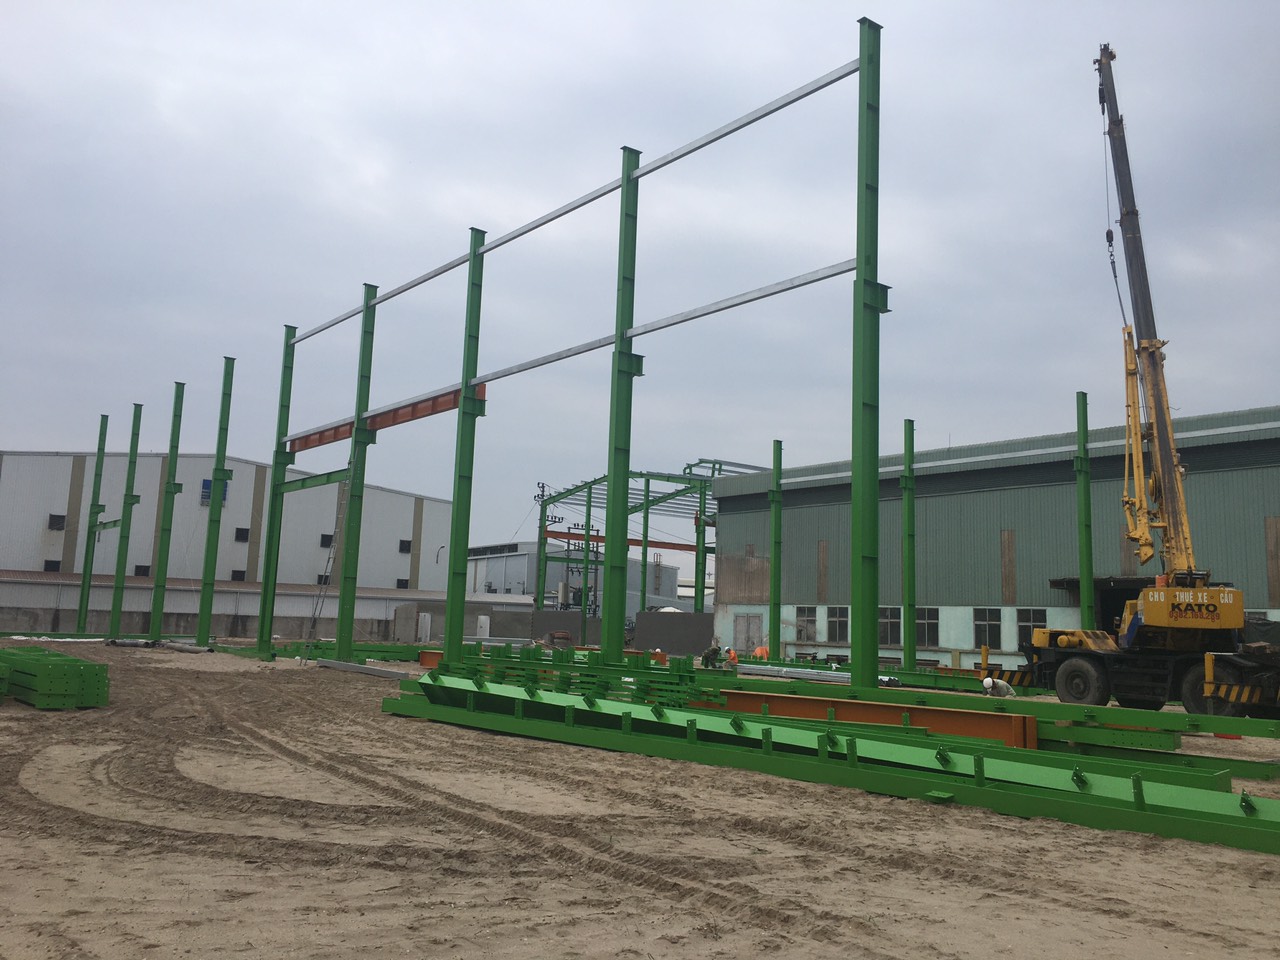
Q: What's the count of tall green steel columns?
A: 12